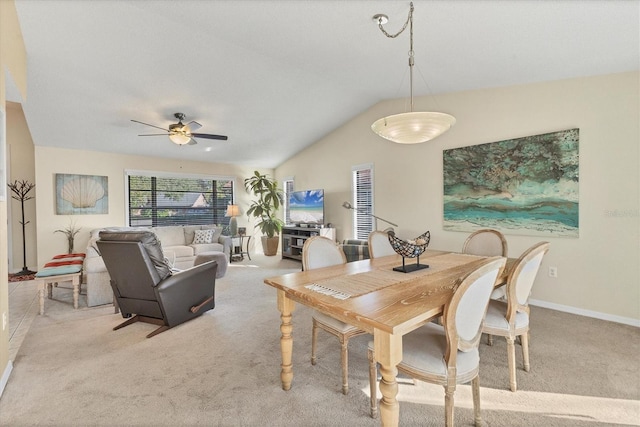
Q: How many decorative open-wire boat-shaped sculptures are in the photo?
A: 1